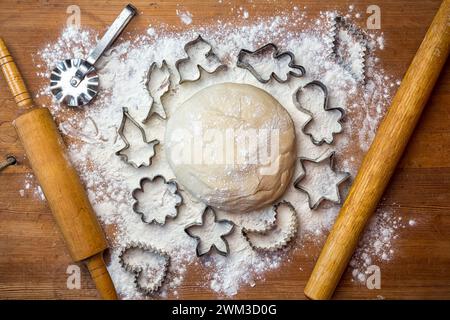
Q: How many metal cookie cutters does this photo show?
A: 11